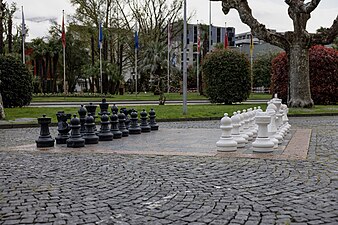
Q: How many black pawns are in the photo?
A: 8